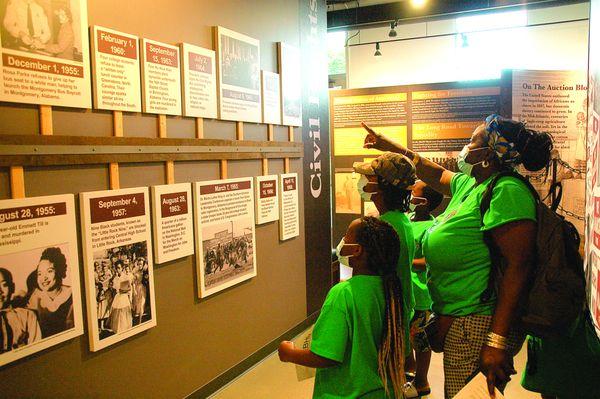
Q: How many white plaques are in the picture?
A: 13